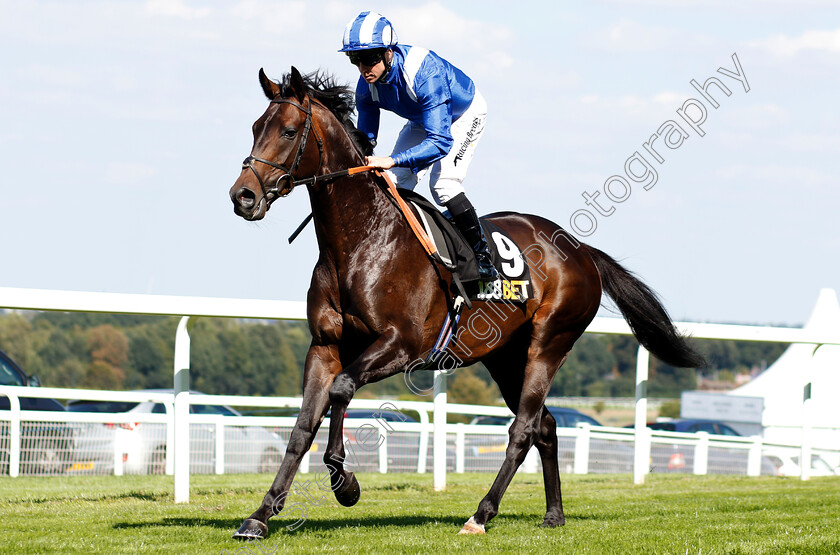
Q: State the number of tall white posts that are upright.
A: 4